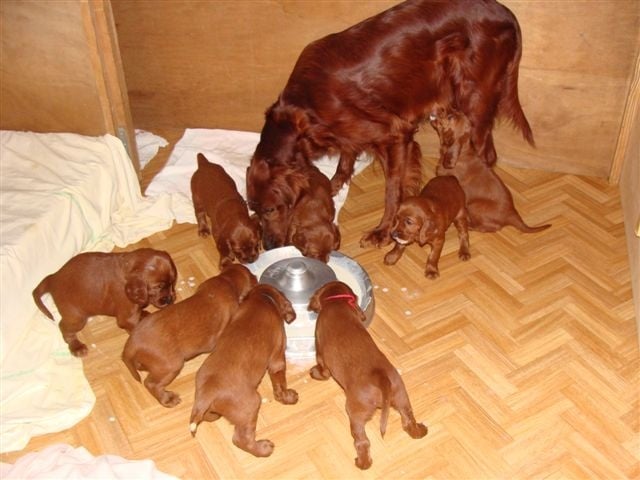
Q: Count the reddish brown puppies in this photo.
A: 8